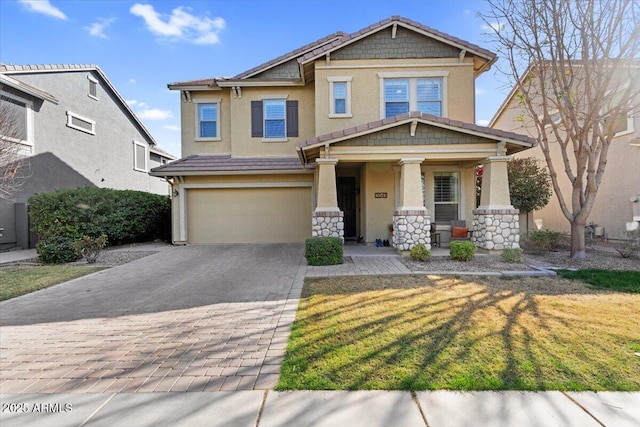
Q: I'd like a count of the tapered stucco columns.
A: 3